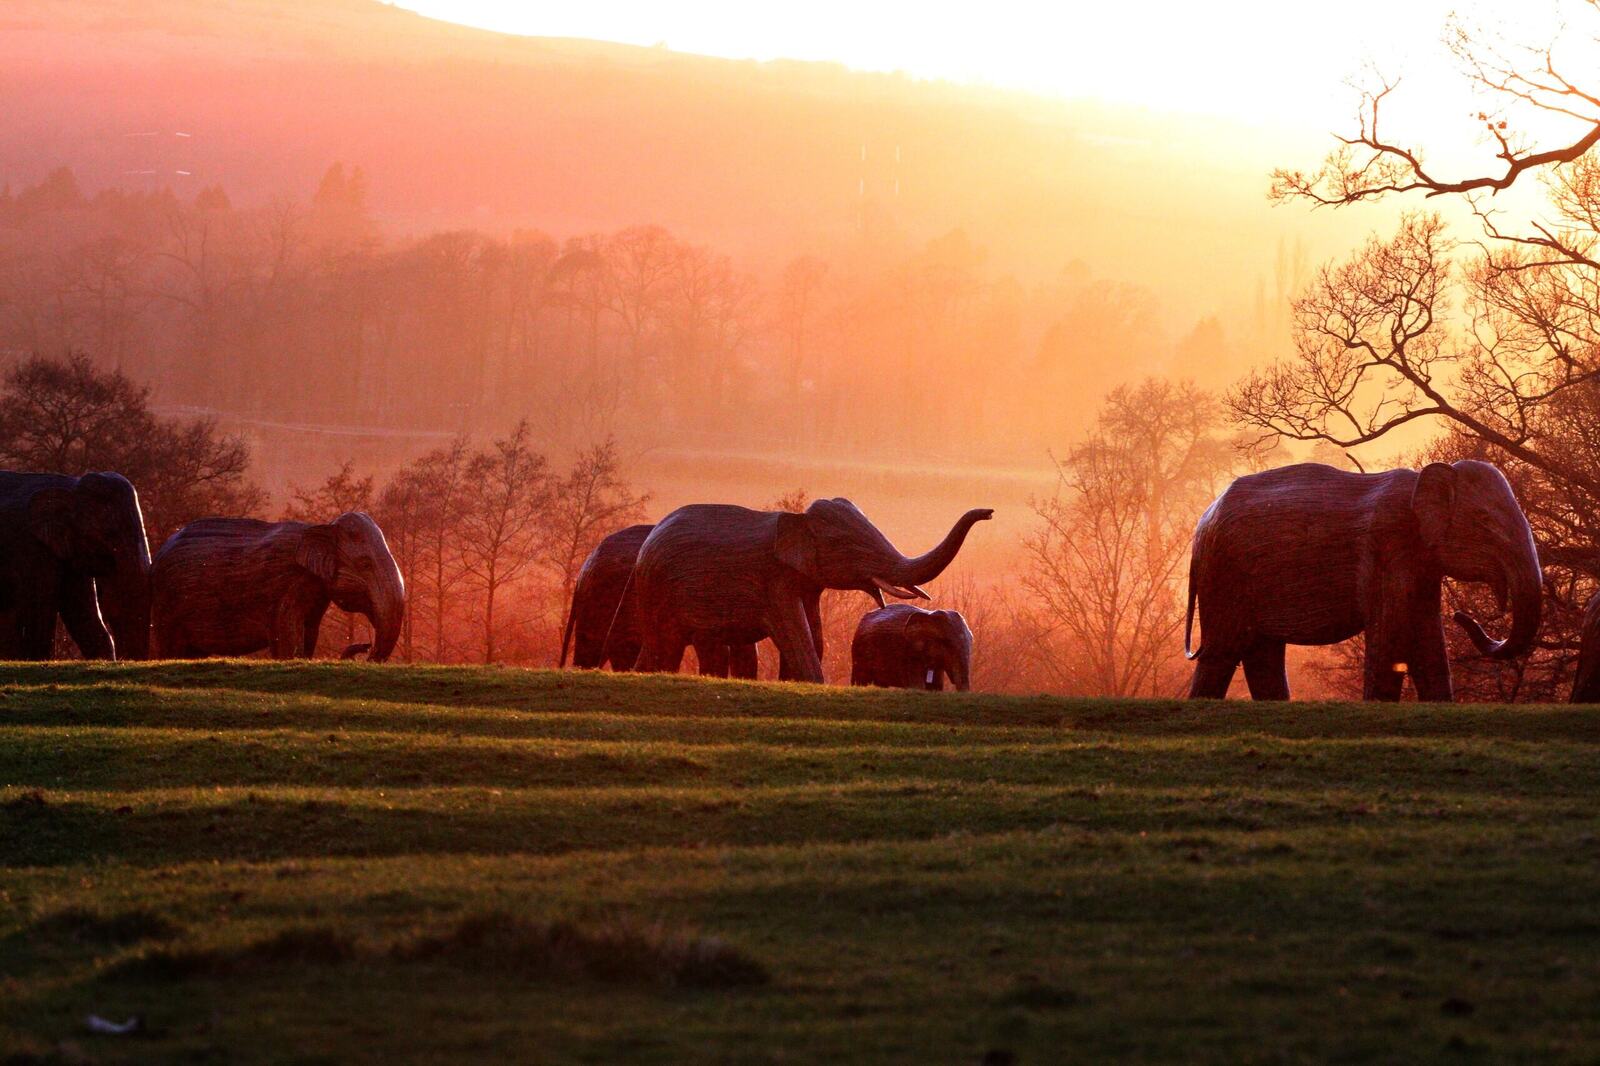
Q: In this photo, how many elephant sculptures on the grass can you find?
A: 7